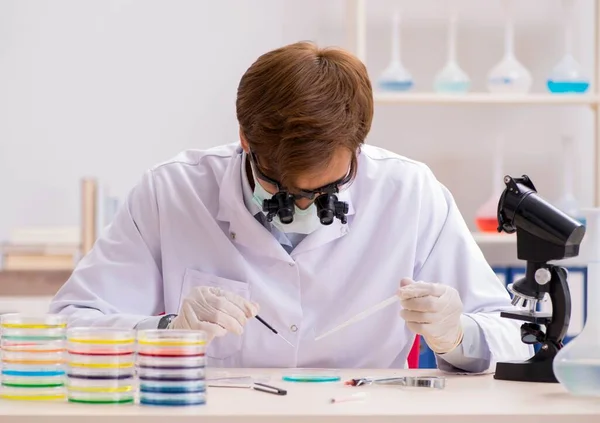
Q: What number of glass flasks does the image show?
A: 7